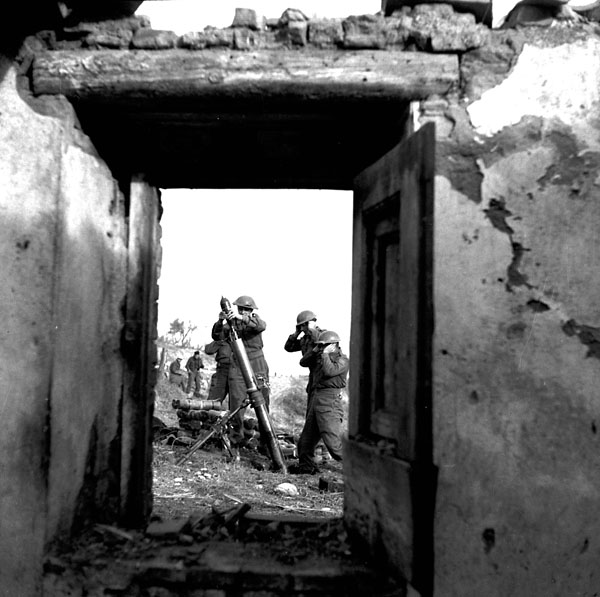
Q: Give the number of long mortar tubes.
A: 1